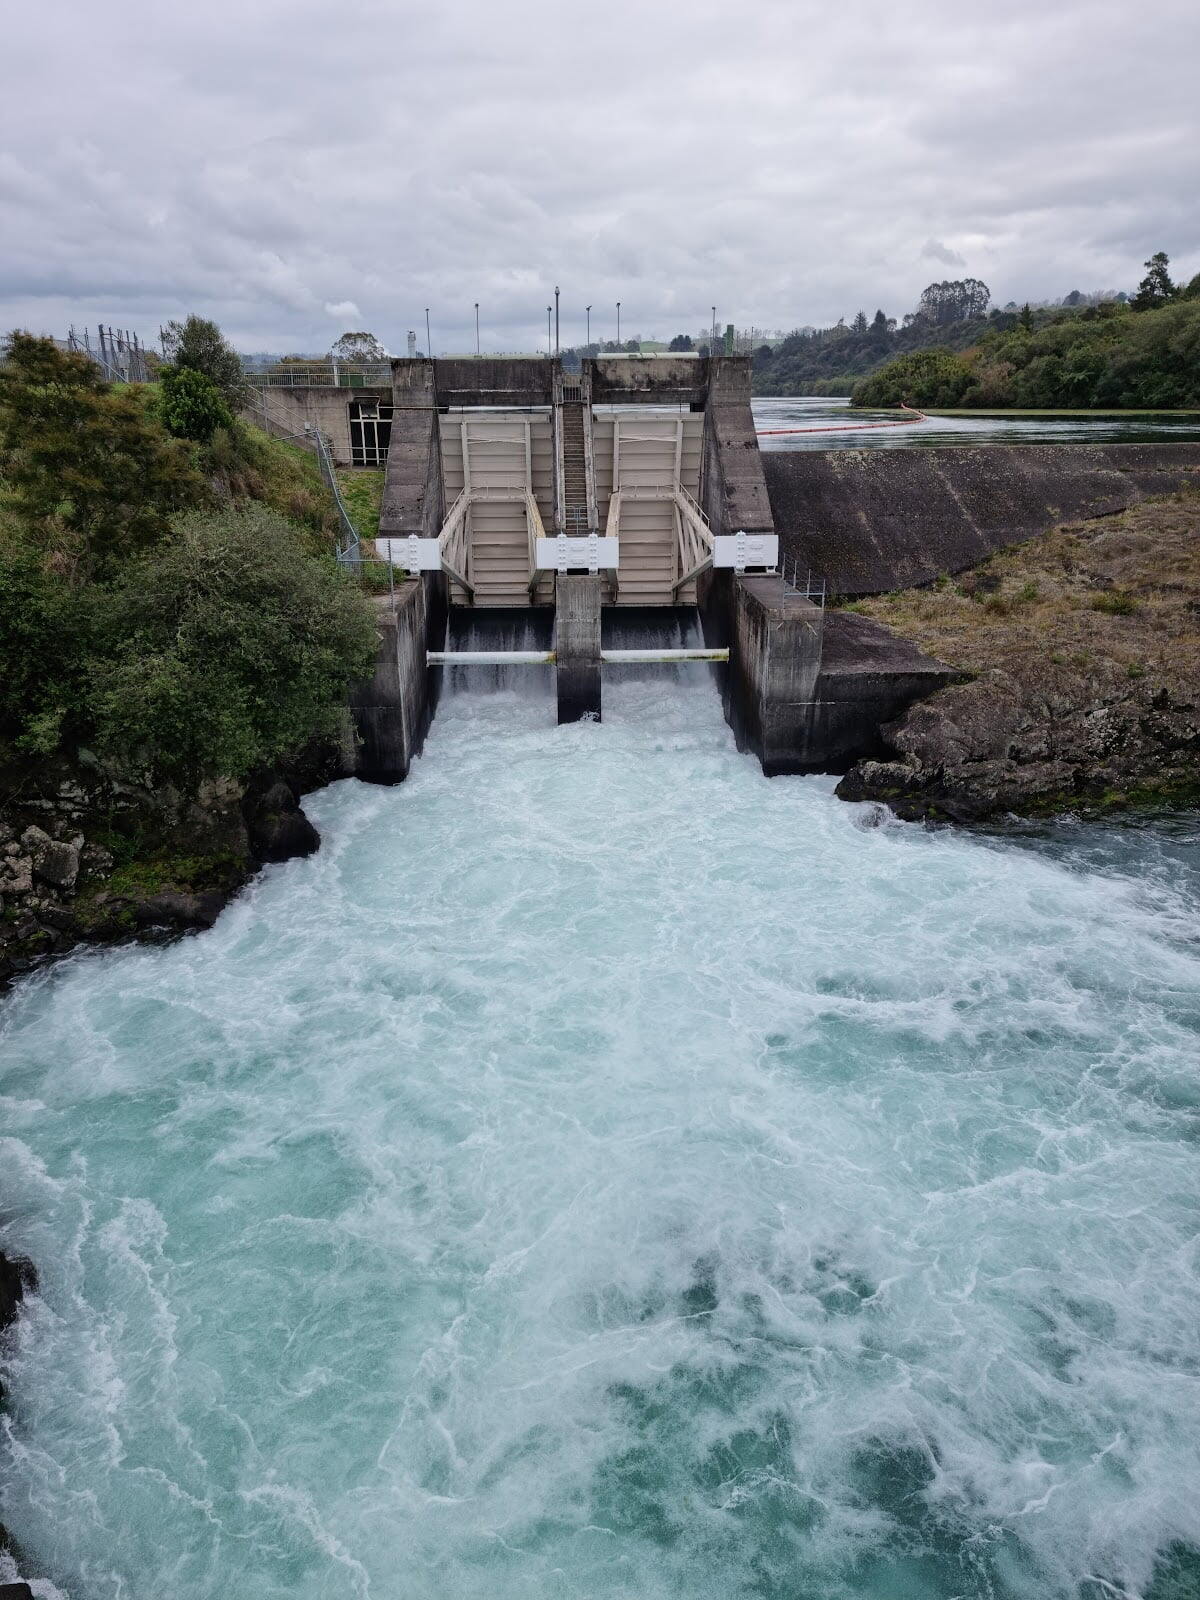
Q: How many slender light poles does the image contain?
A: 7